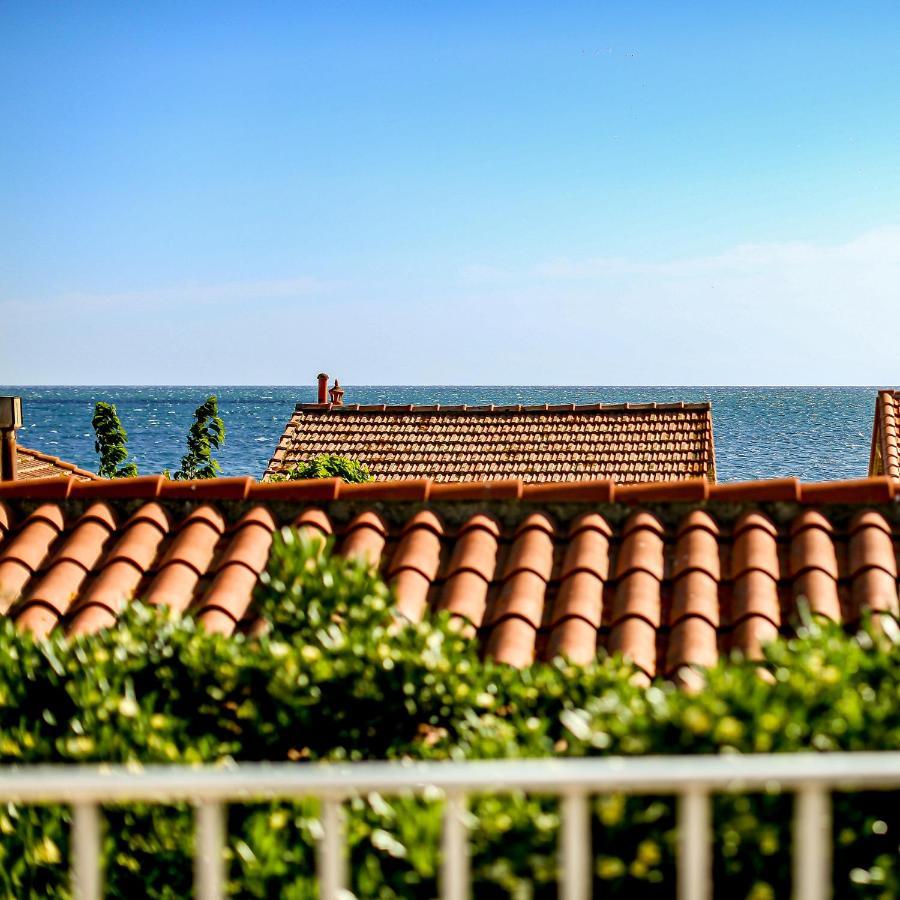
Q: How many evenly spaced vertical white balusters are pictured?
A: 7